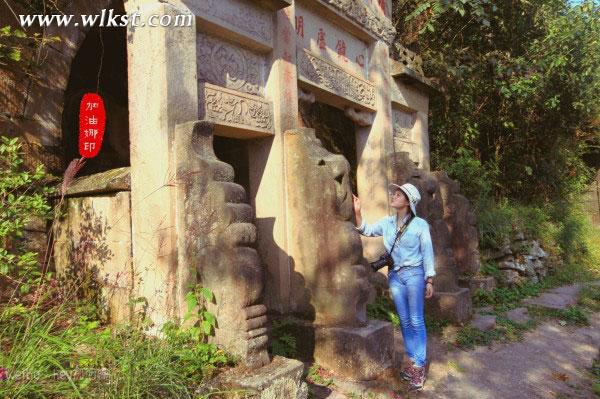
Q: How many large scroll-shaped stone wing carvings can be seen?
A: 4